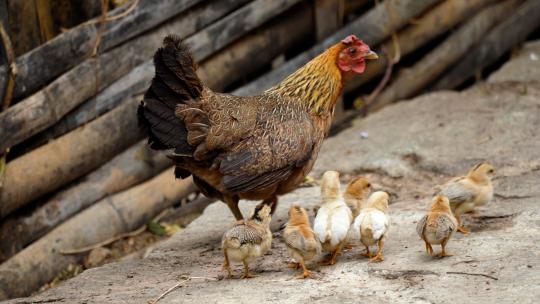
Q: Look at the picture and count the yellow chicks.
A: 7